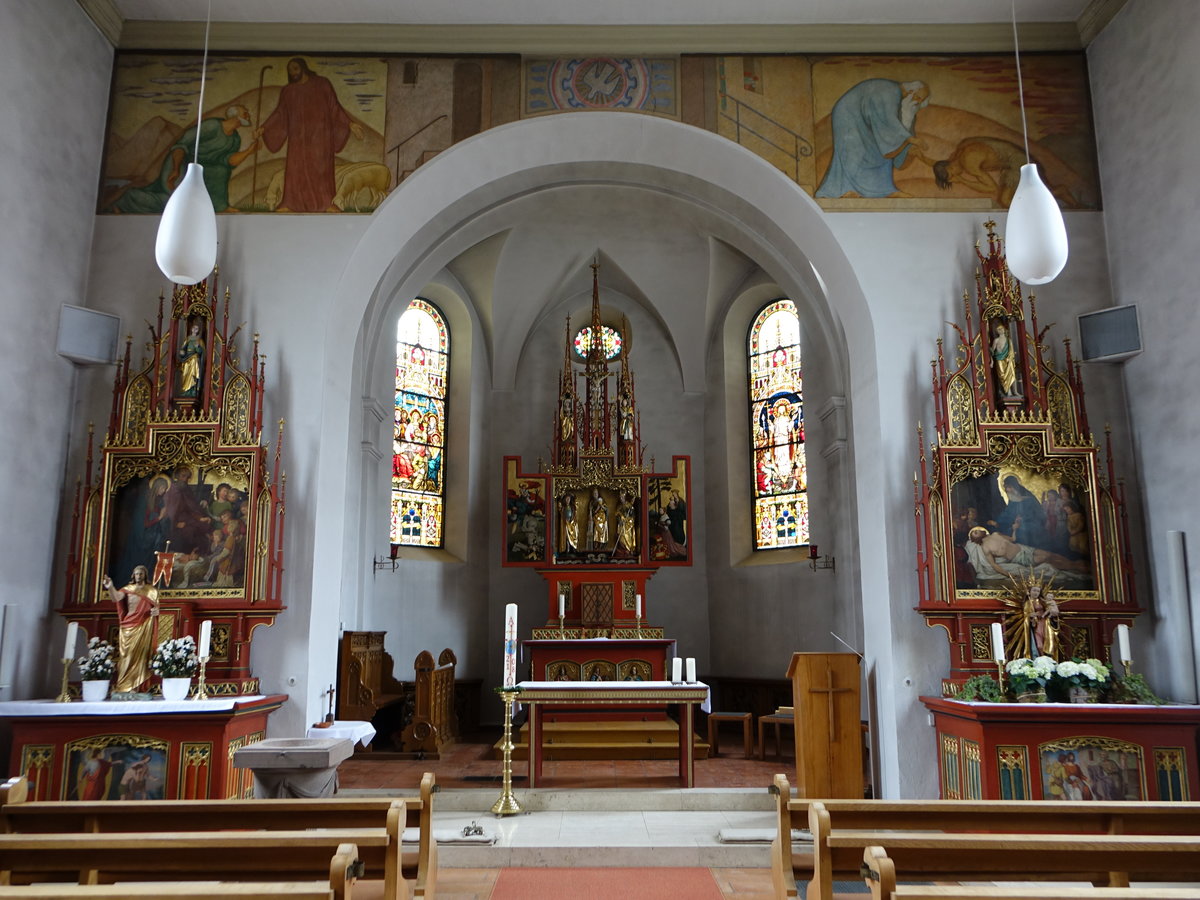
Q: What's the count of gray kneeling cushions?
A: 2